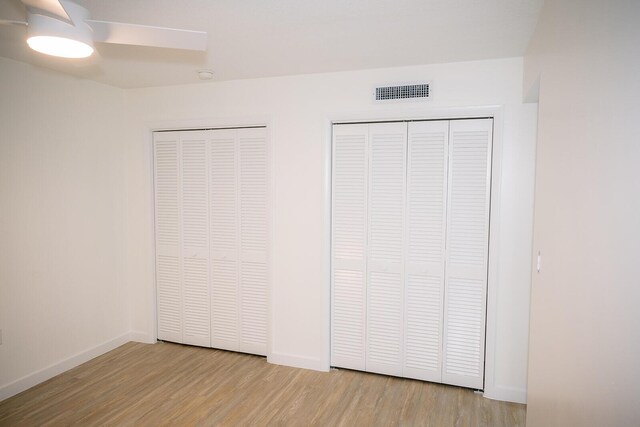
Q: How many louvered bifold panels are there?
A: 8